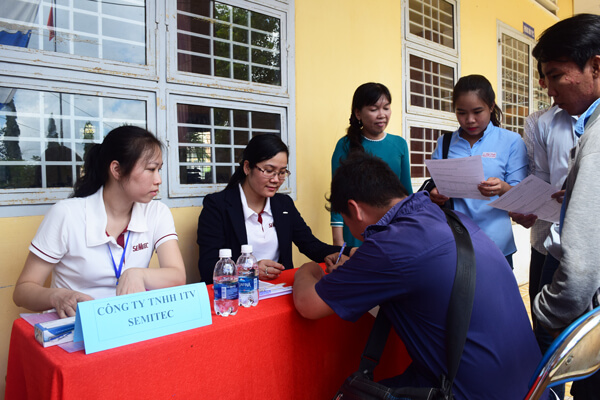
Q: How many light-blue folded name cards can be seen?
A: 1